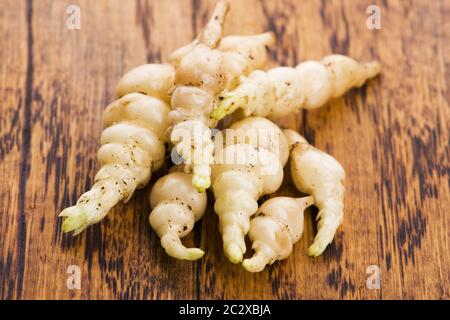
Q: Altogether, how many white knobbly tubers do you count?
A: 8